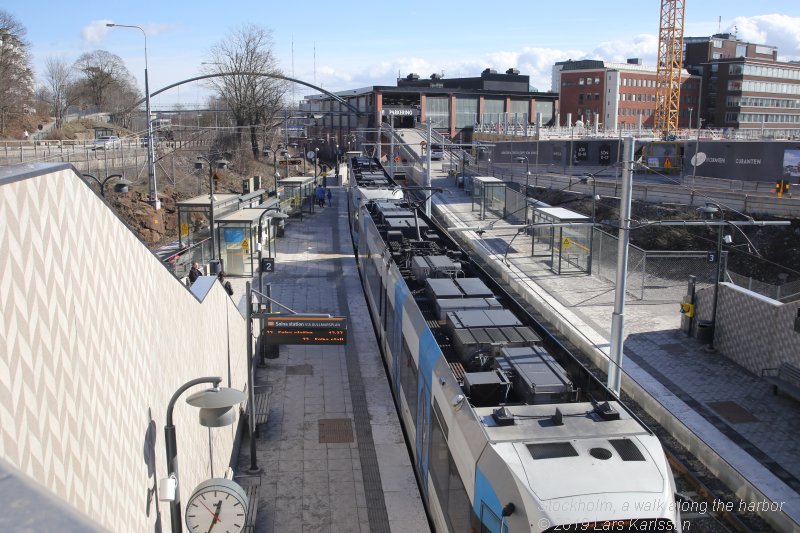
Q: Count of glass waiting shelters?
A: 5